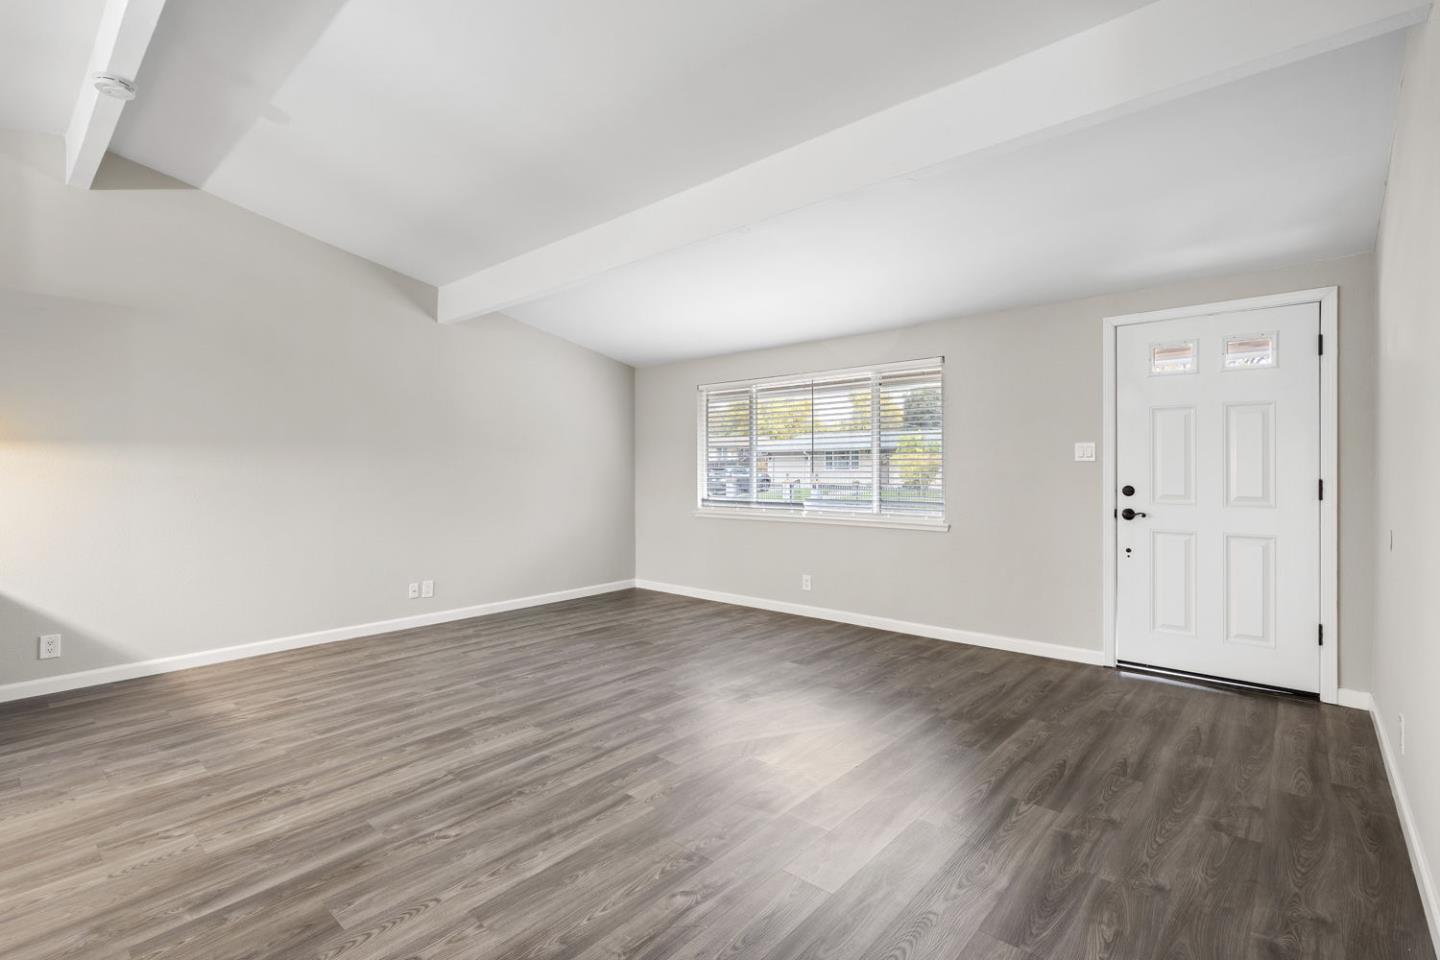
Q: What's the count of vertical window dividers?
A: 2